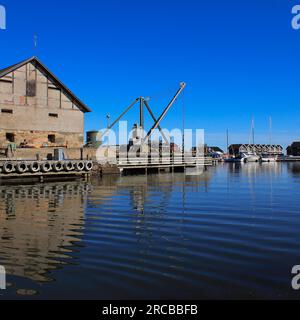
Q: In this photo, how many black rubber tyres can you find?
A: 8